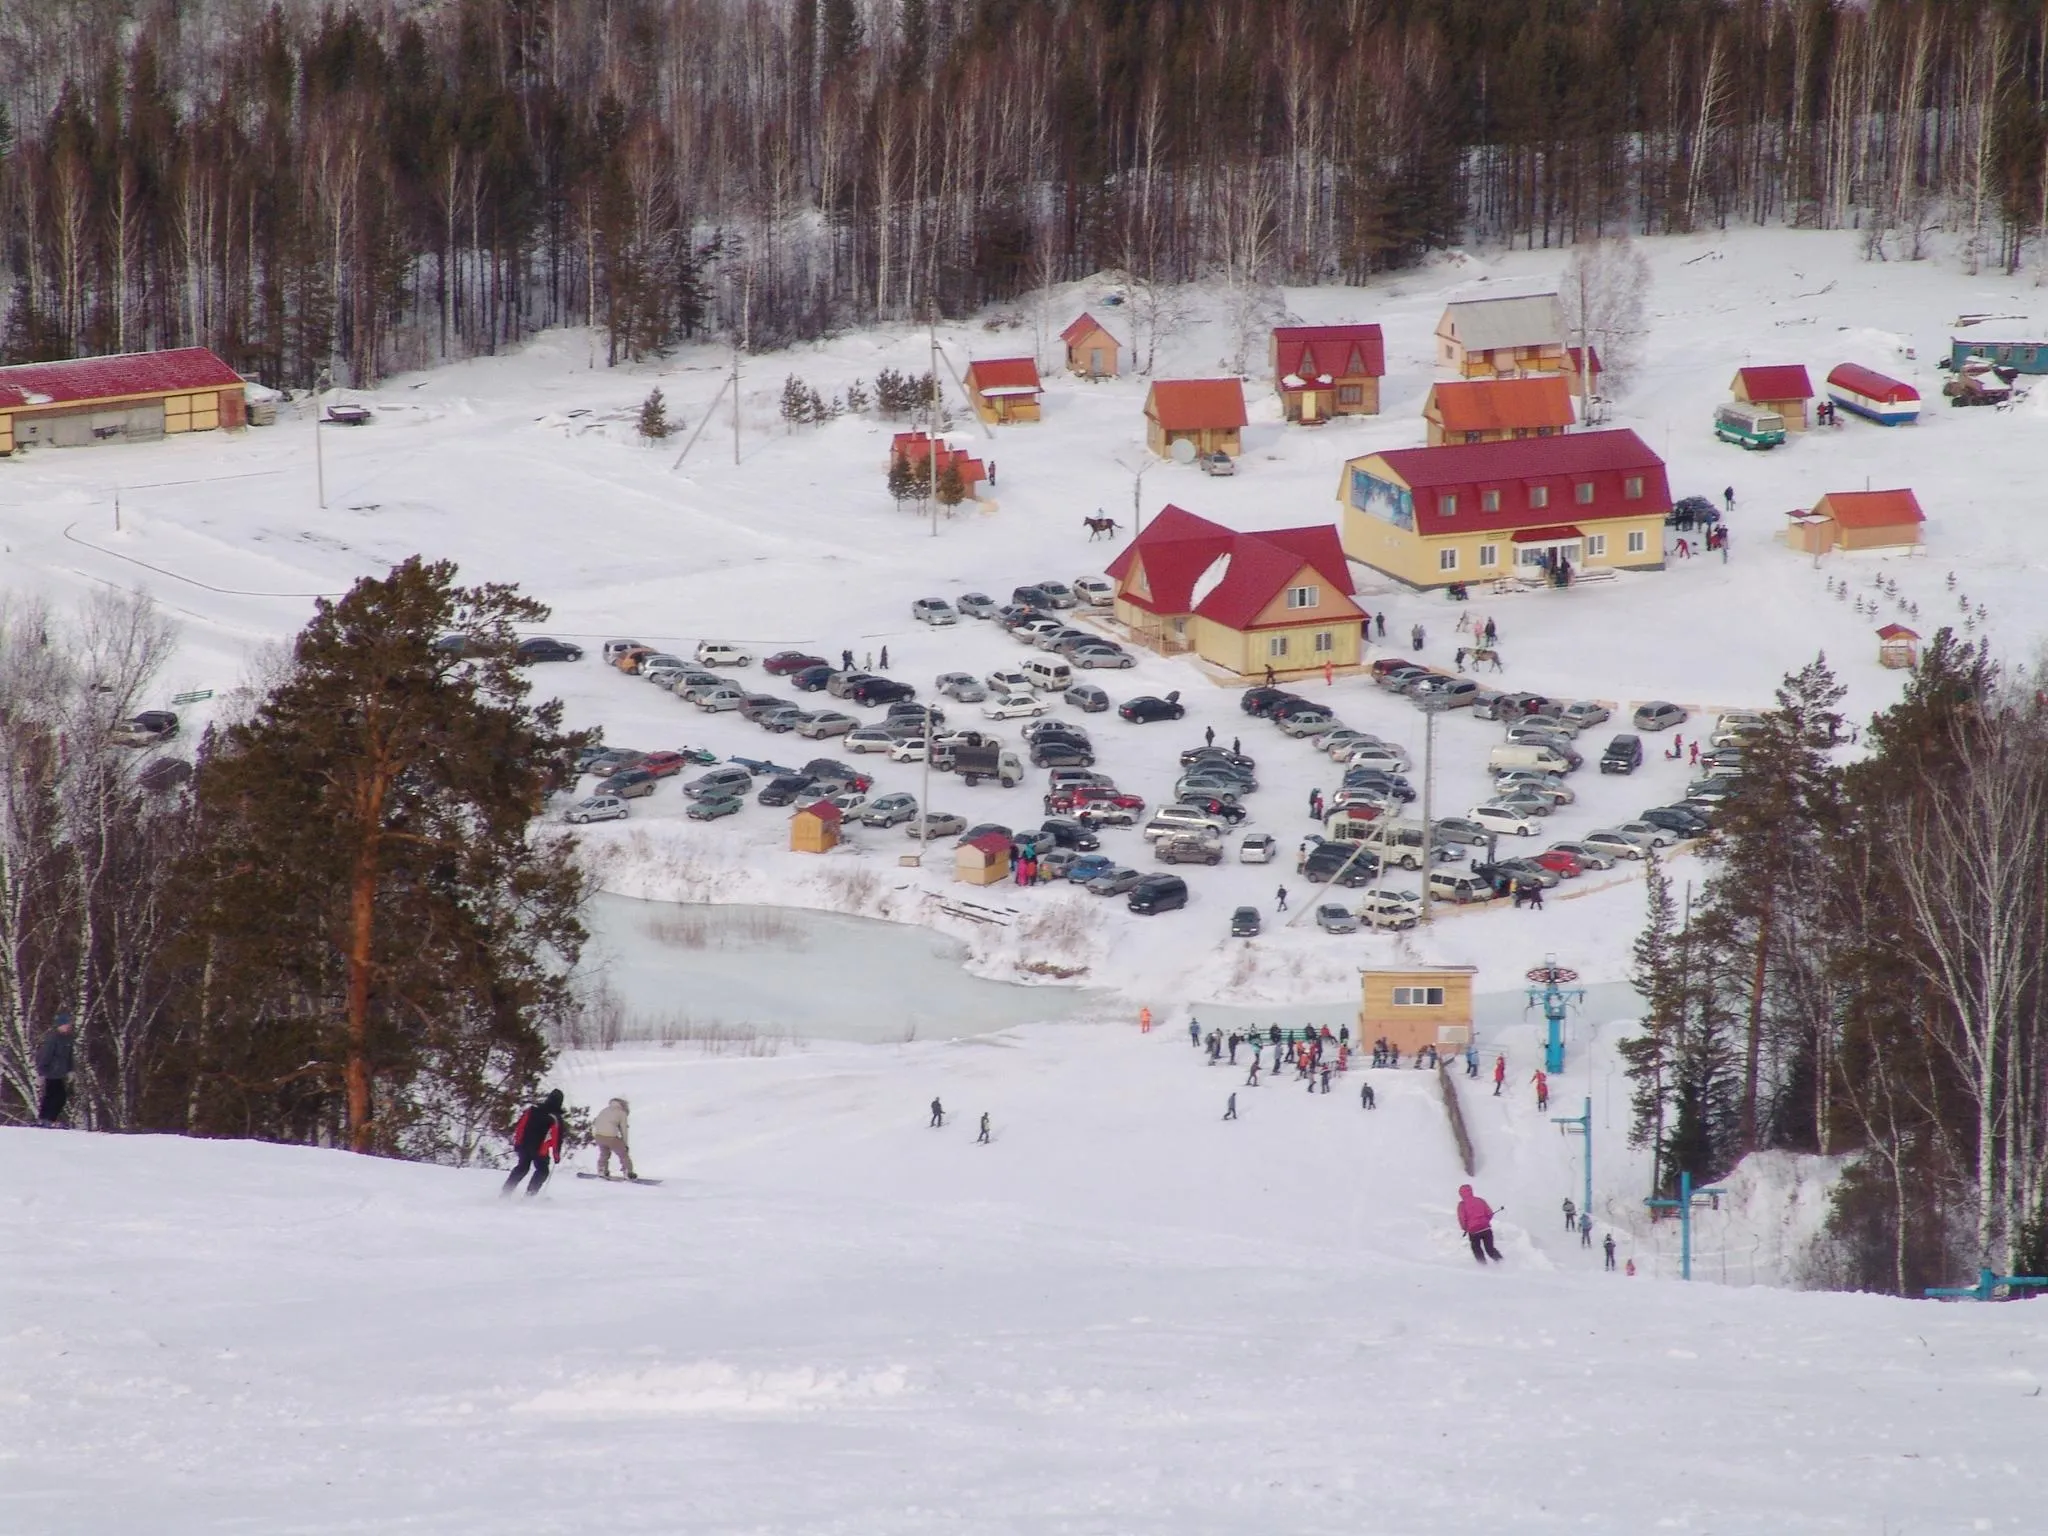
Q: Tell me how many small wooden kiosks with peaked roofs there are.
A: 2